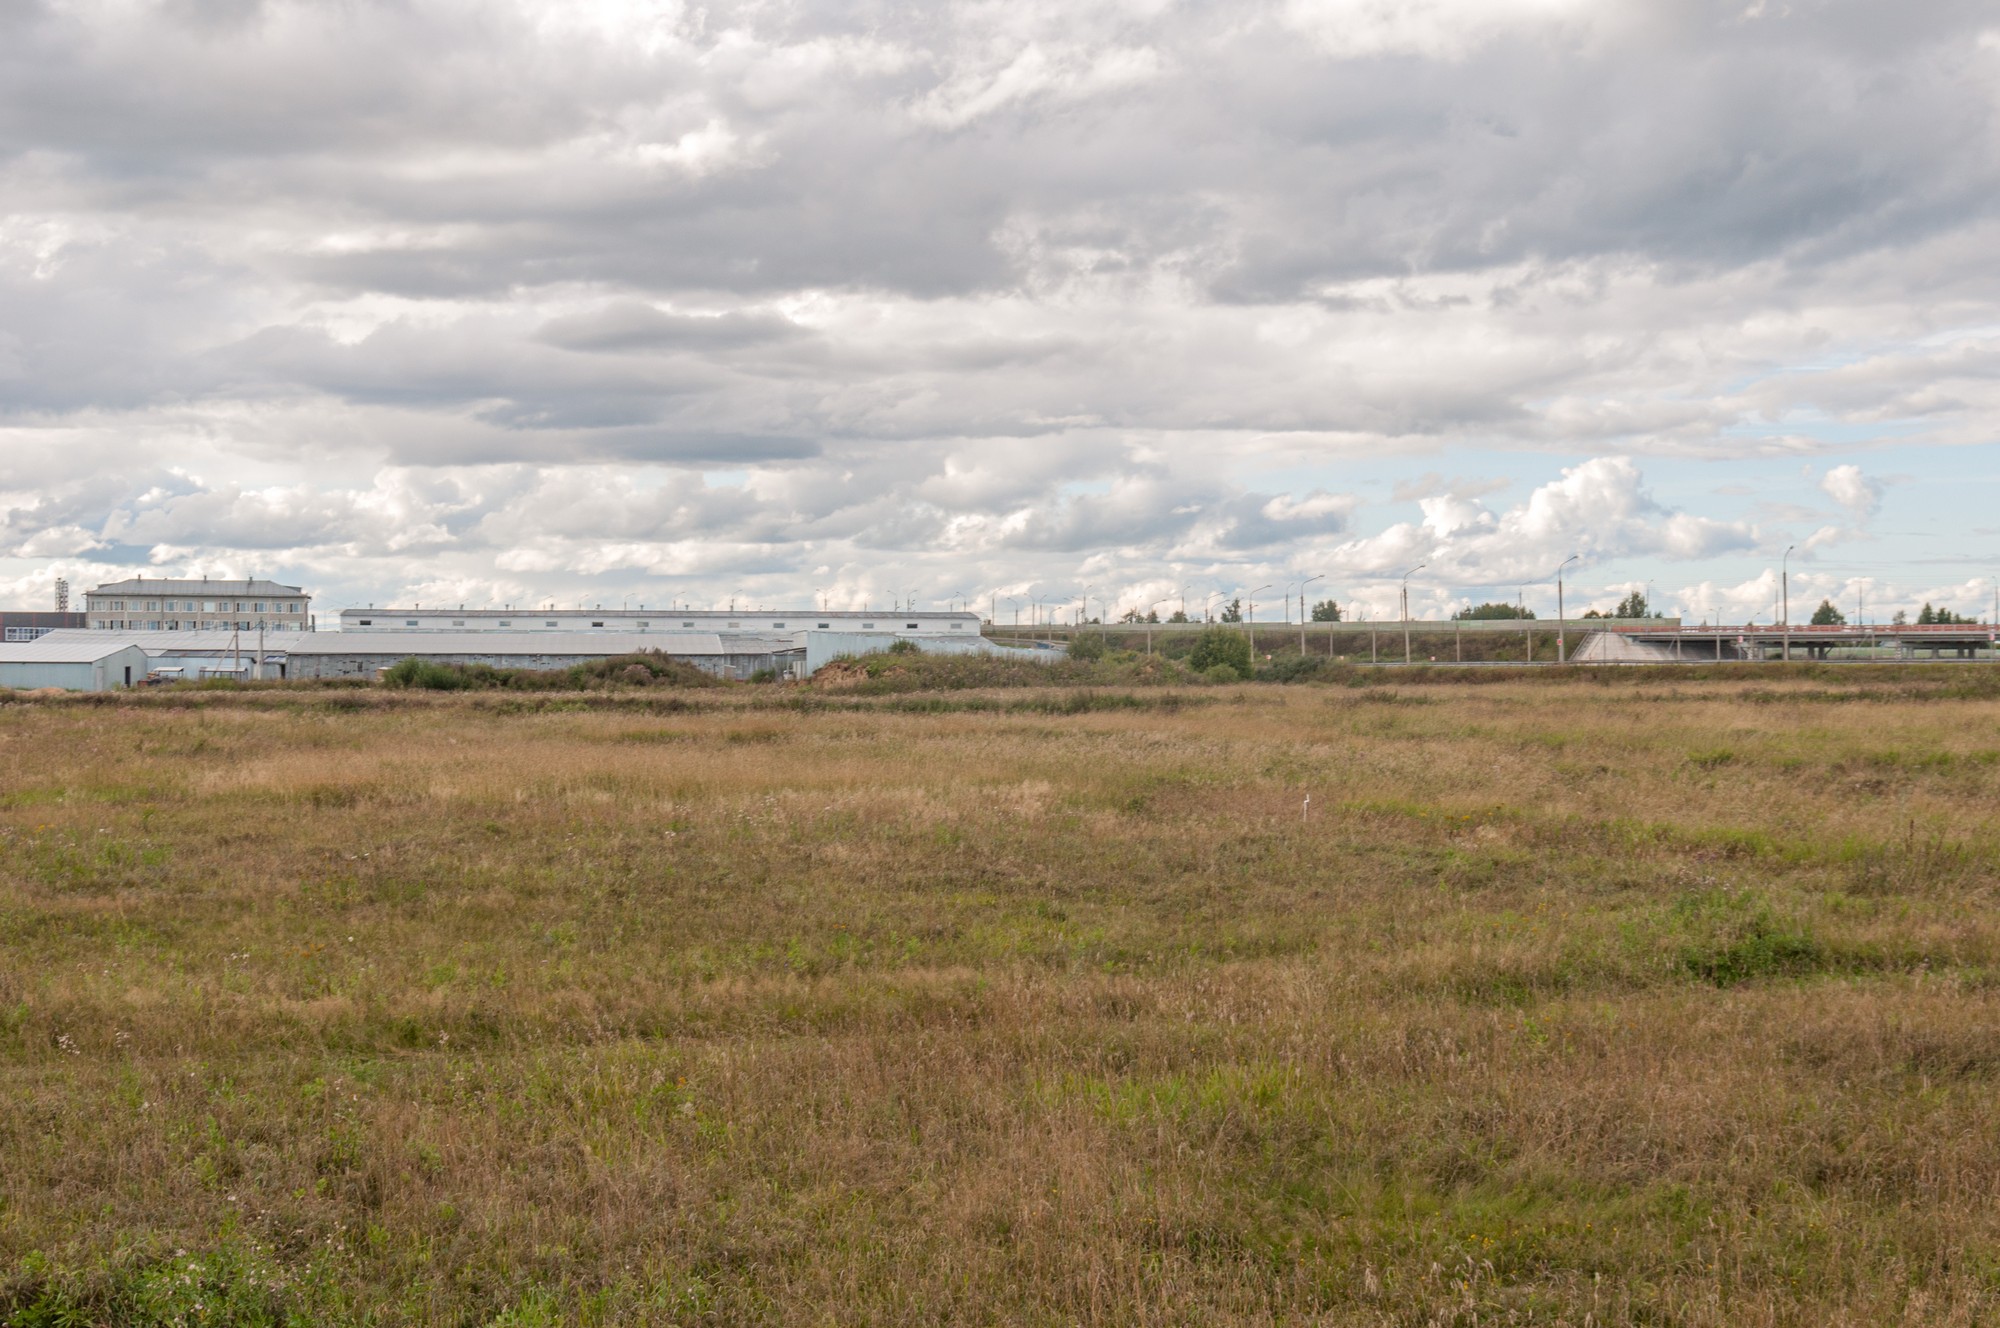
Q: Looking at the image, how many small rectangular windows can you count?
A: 14